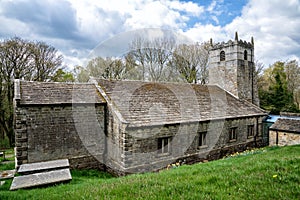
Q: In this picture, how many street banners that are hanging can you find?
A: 0